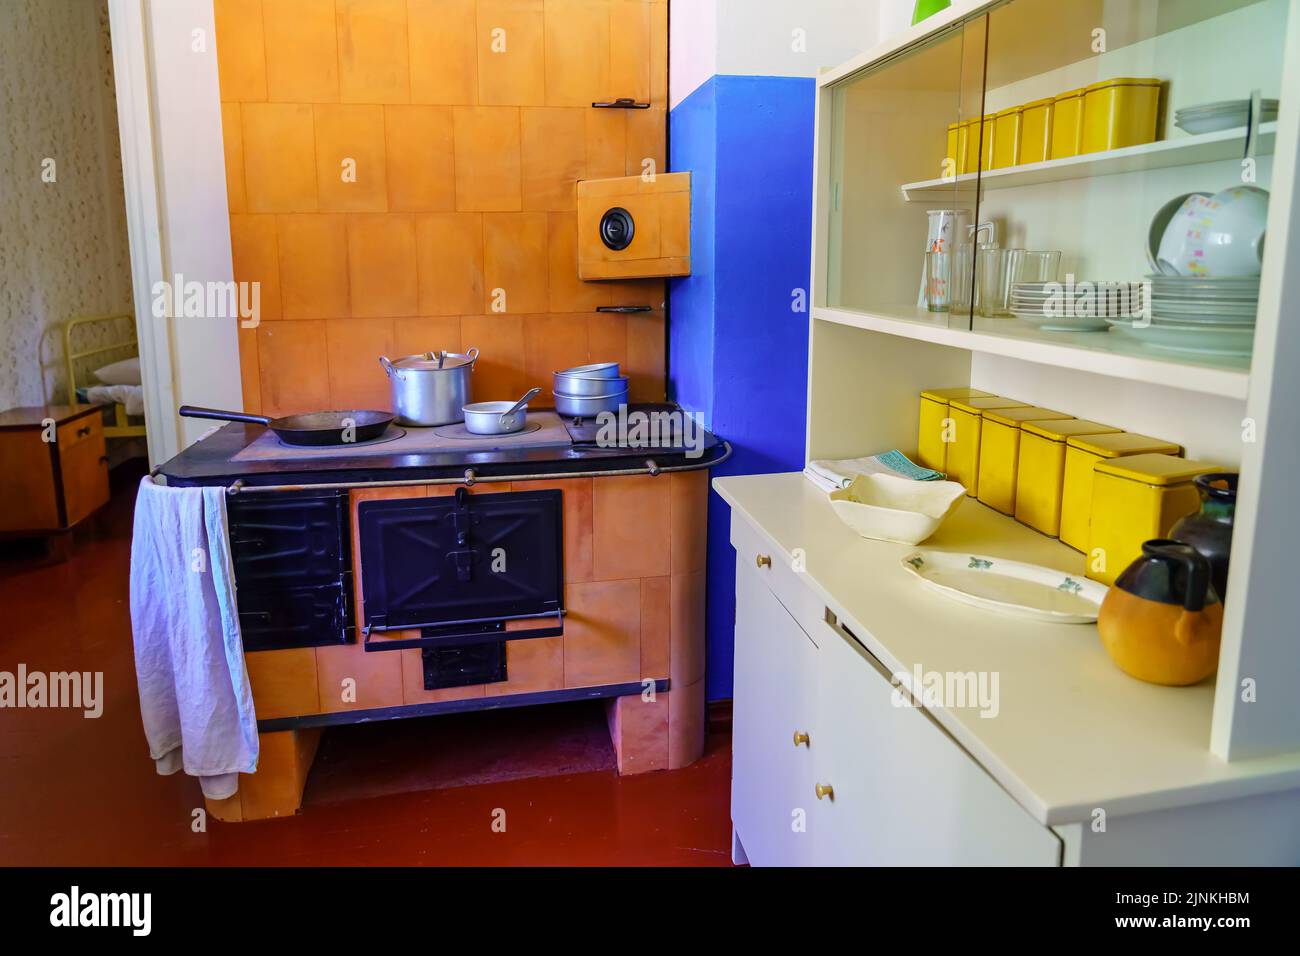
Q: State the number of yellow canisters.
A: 12